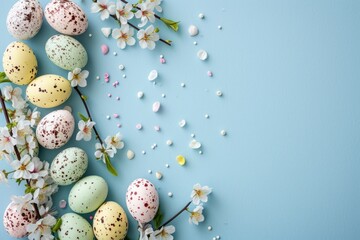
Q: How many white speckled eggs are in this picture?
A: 5